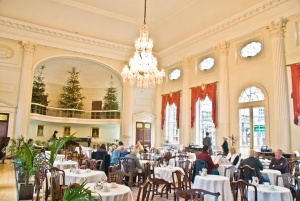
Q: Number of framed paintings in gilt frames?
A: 3